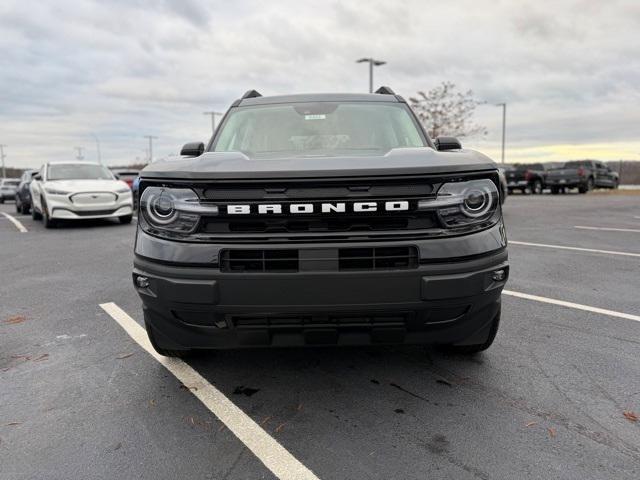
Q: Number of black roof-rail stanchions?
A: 2